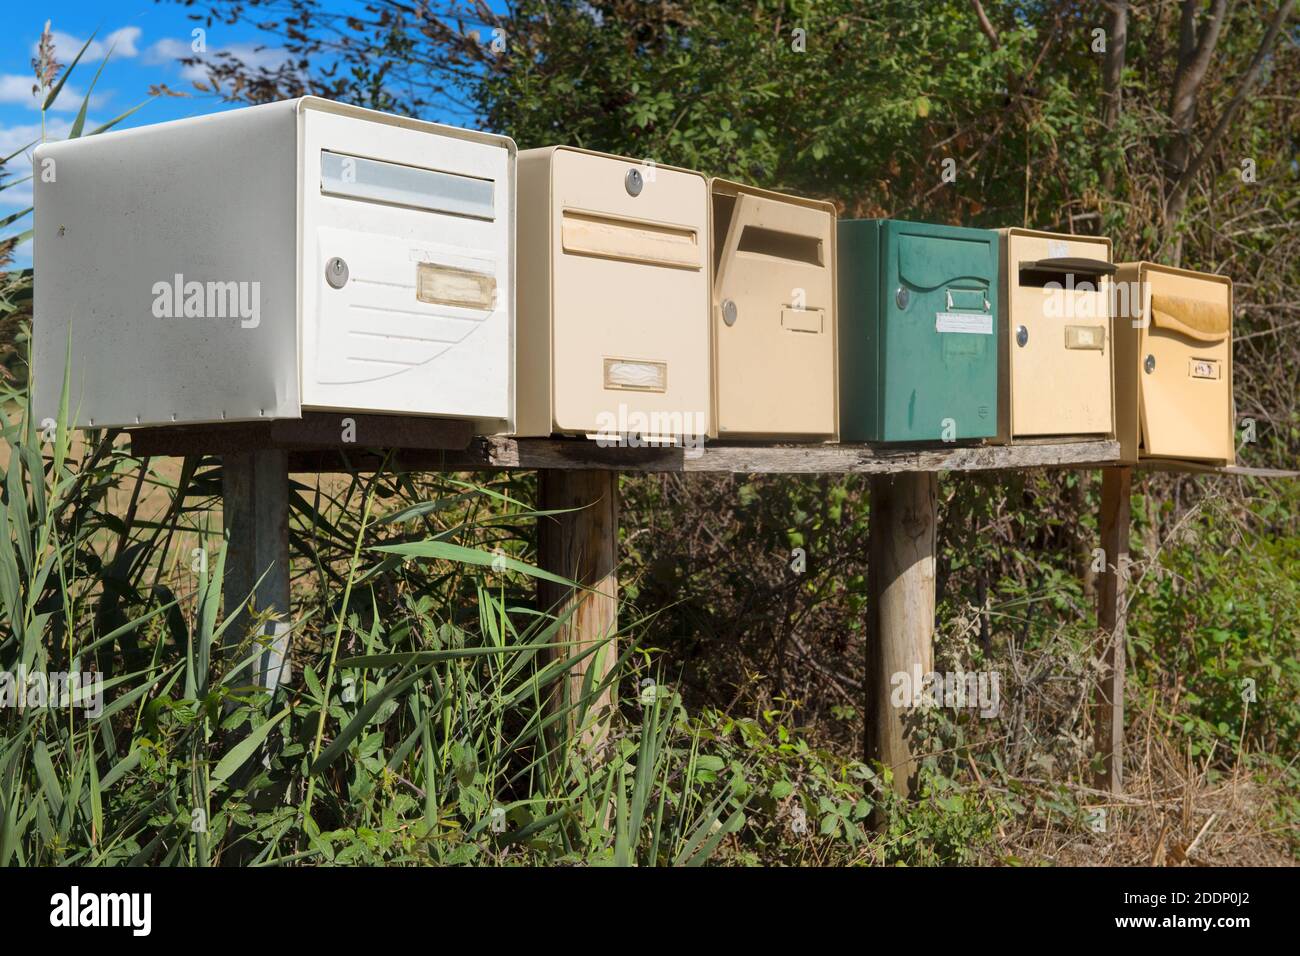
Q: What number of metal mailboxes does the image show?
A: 6